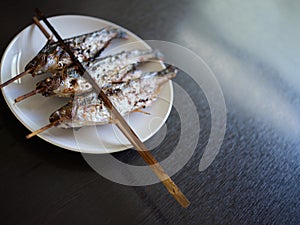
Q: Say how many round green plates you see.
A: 0